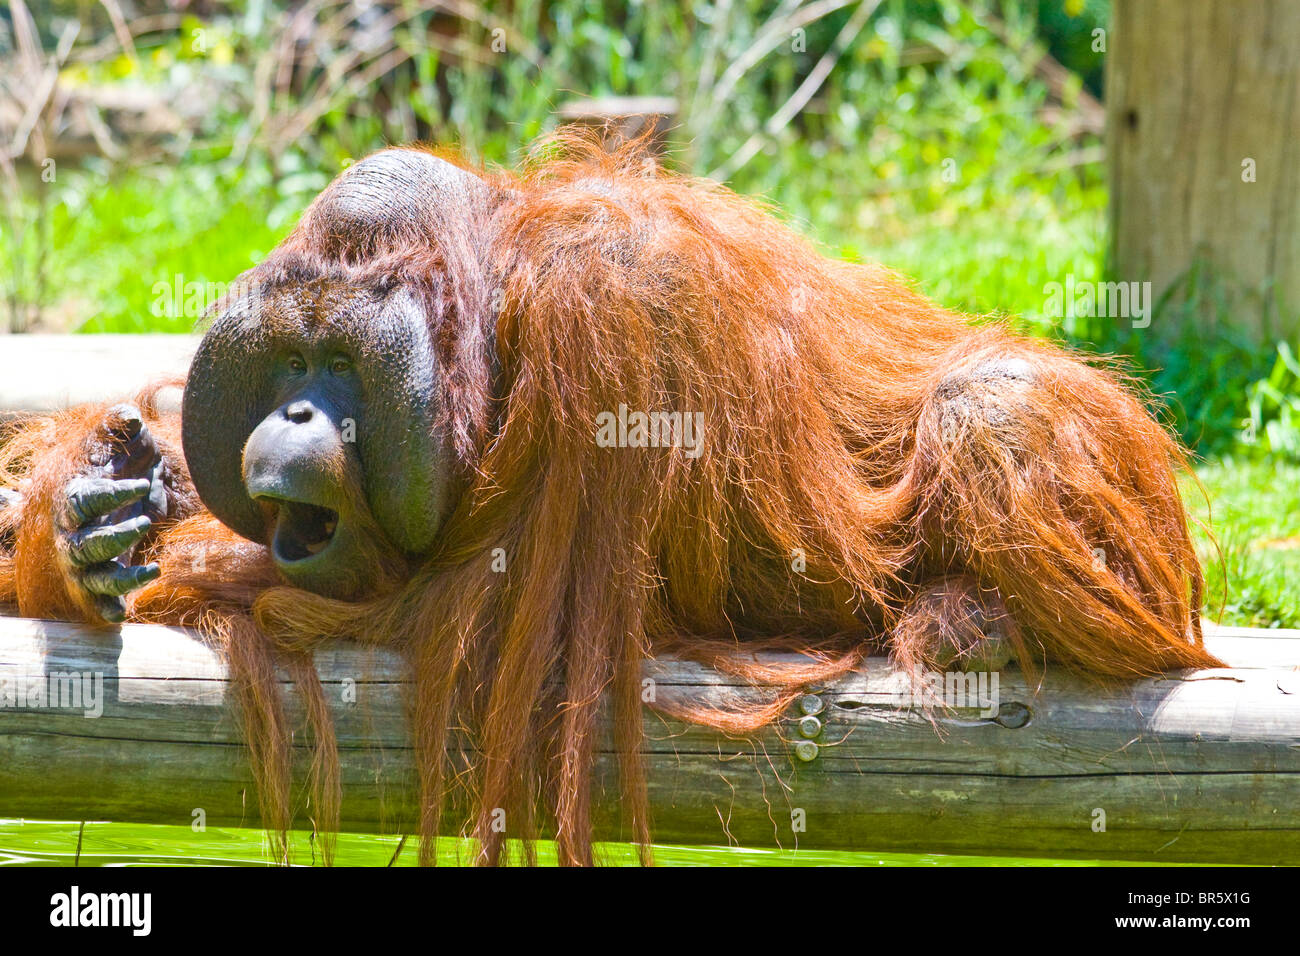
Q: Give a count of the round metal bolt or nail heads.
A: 3